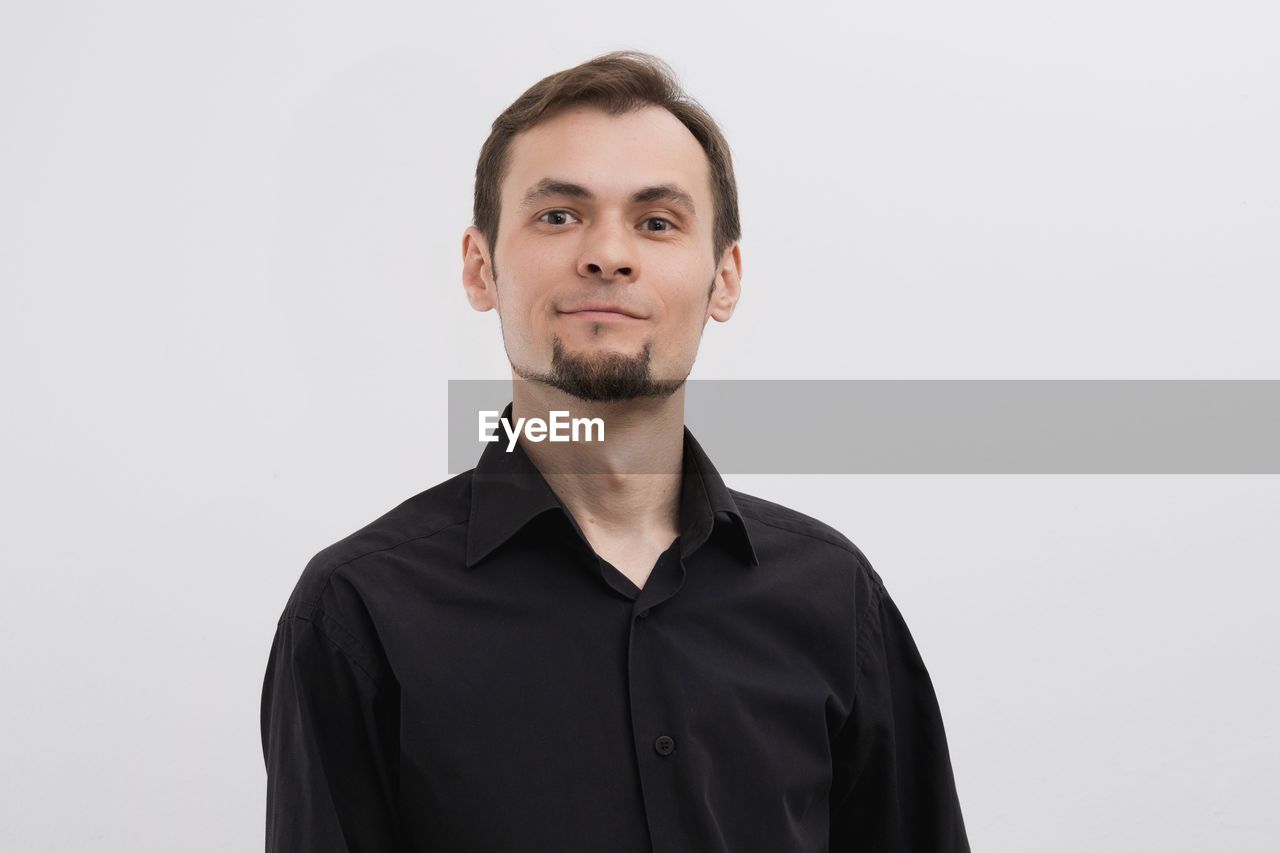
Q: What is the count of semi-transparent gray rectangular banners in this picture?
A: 1